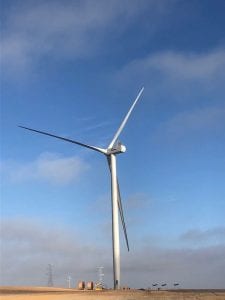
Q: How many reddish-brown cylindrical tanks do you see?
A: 2